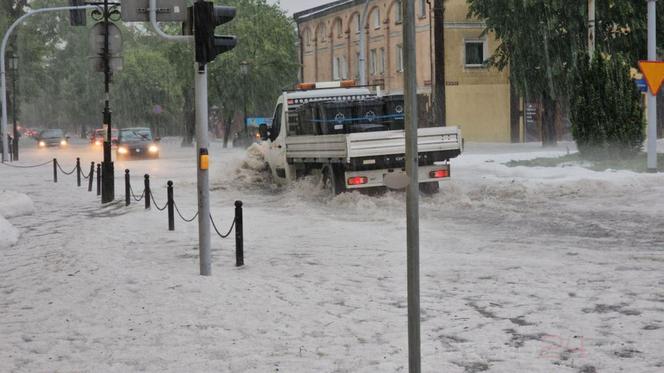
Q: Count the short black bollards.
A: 8